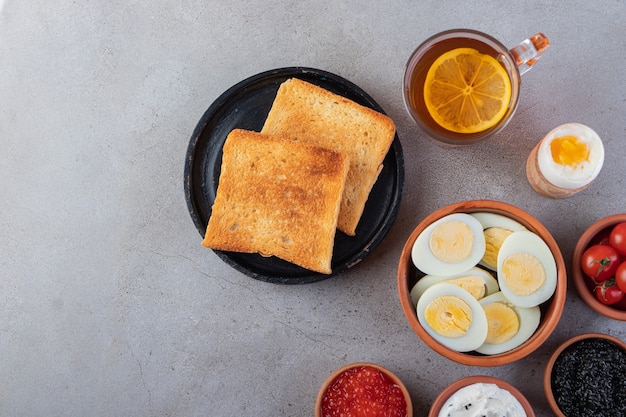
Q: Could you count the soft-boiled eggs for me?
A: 1